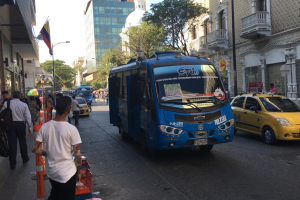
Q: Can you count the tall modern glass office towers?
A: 1